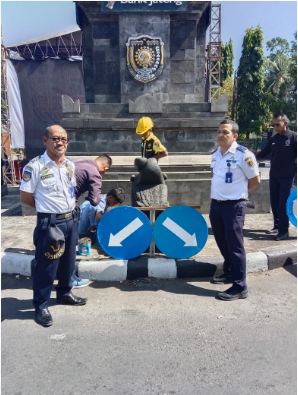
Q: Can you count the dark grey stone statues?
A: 1